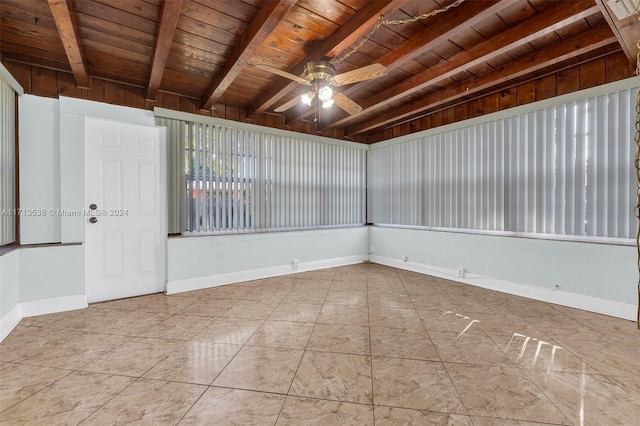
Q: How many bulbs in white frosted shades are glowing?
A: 3